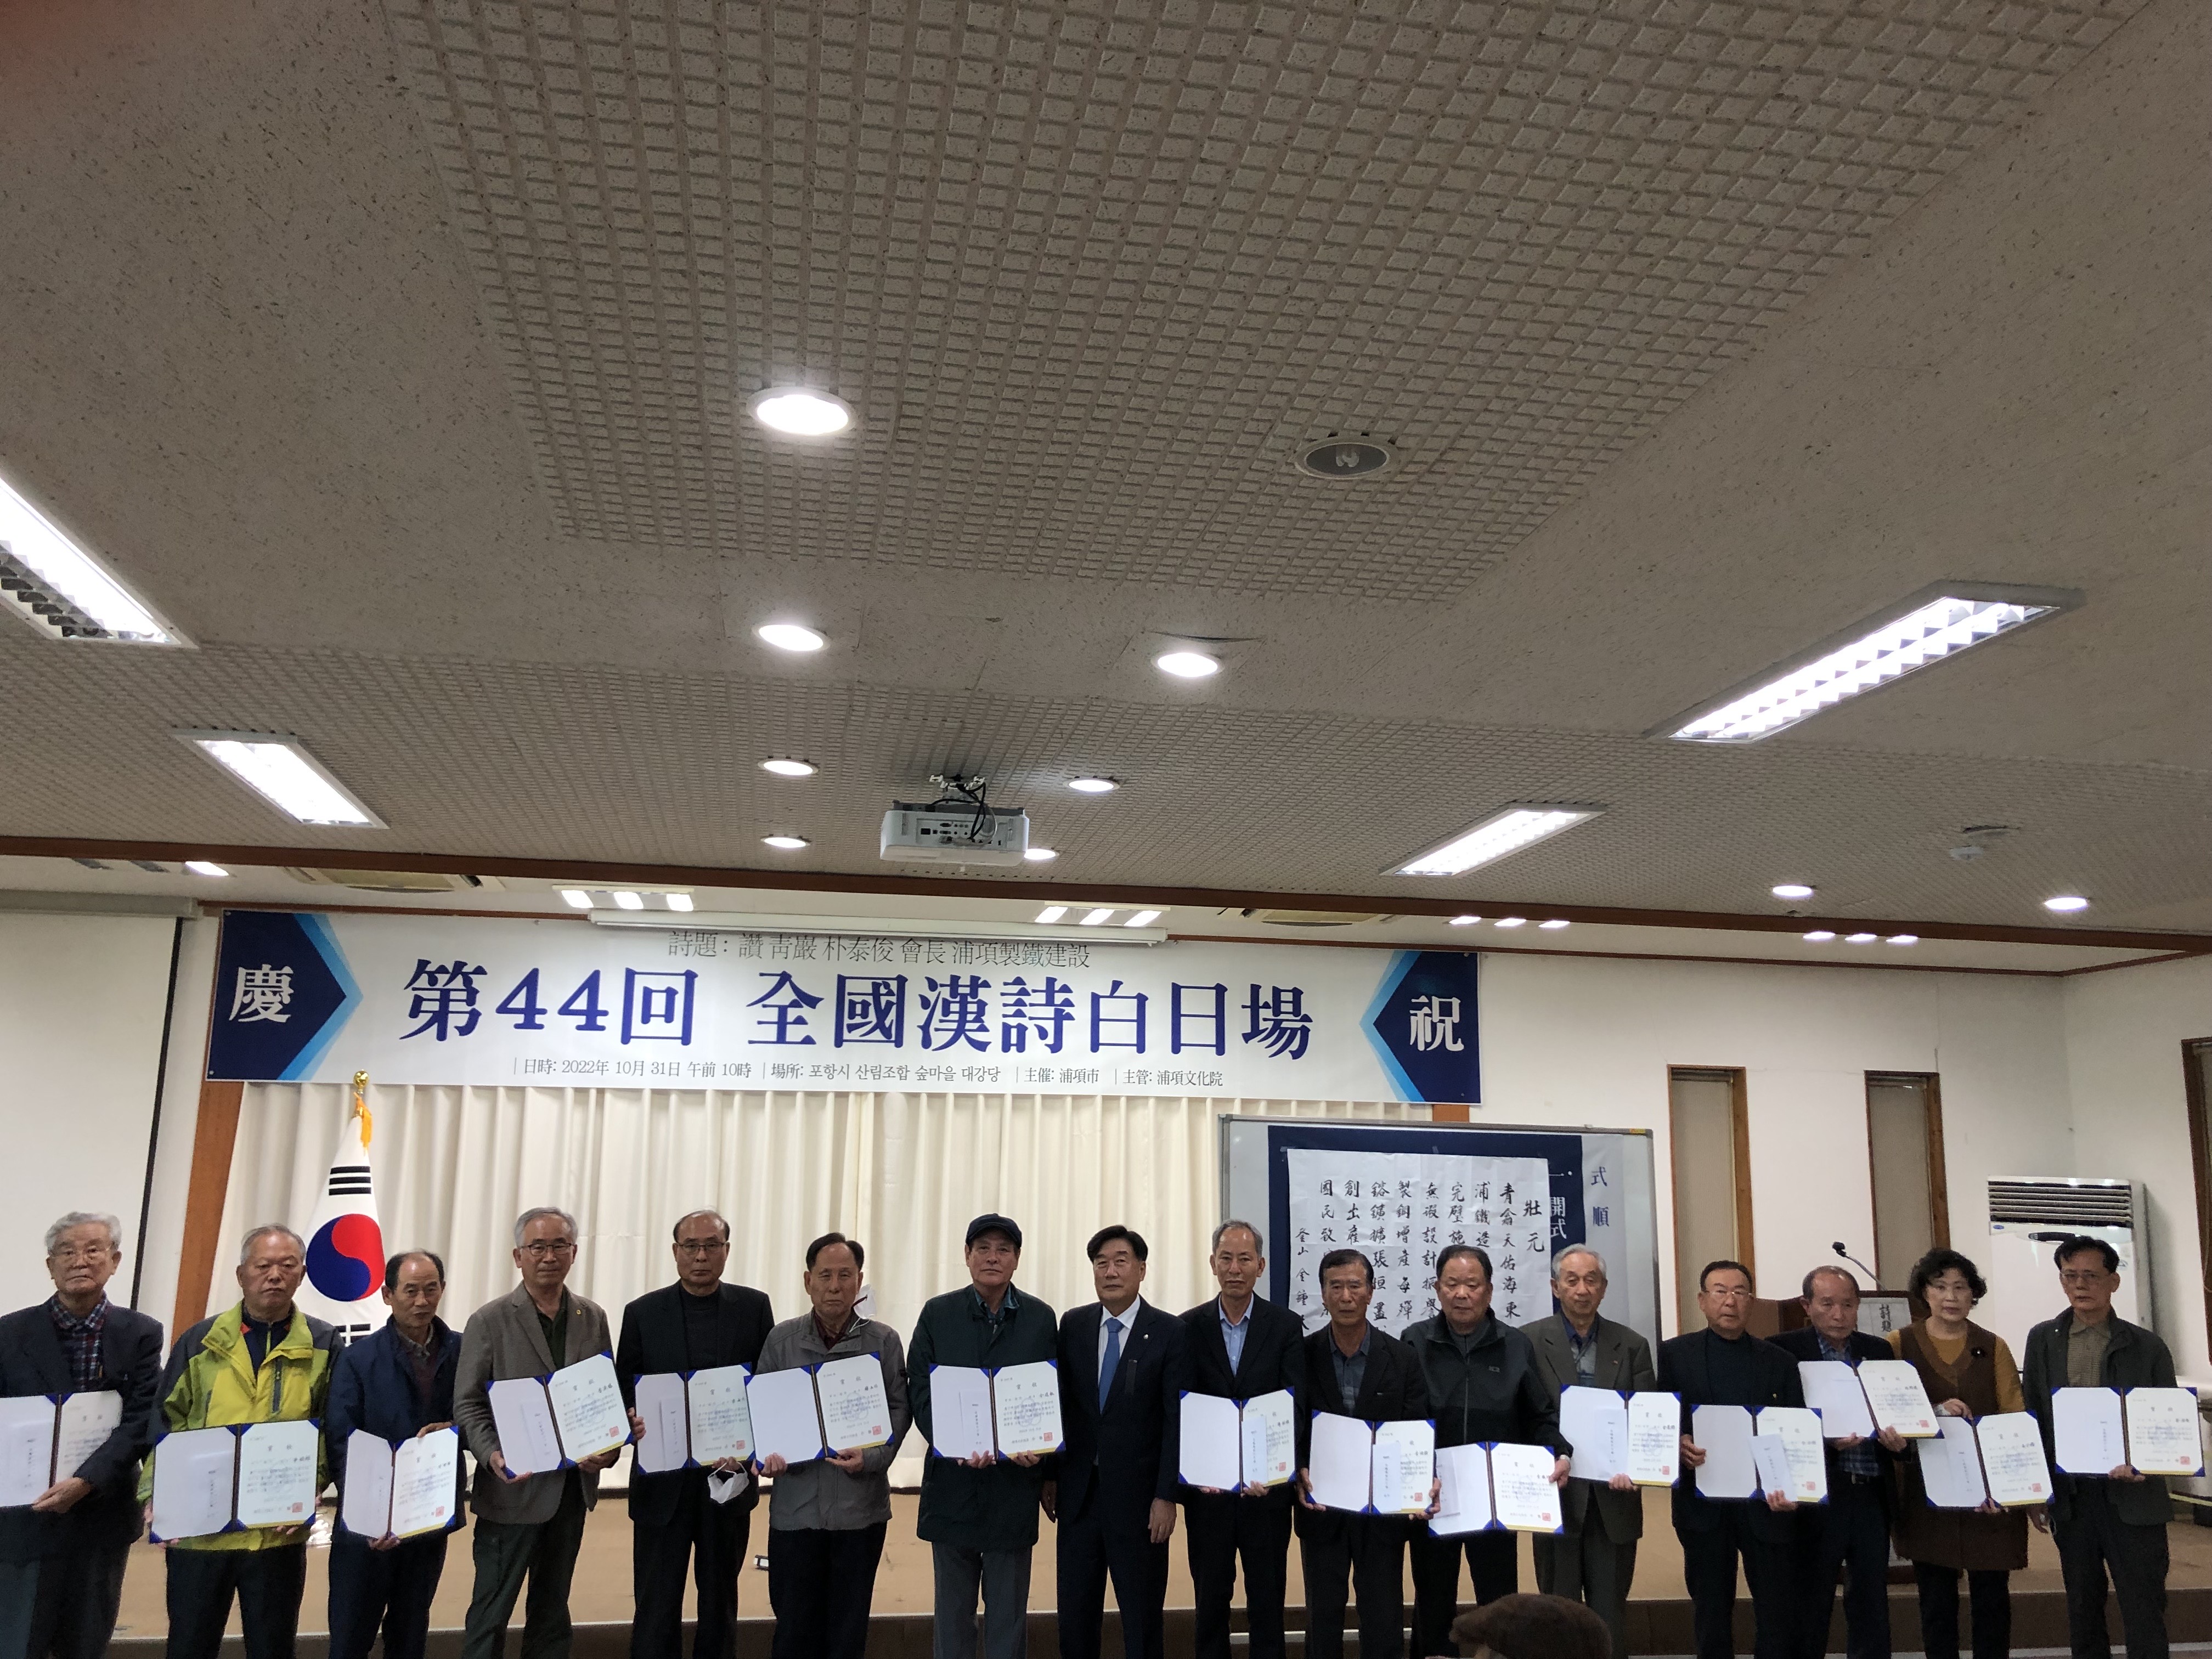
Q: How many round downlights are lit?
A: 9